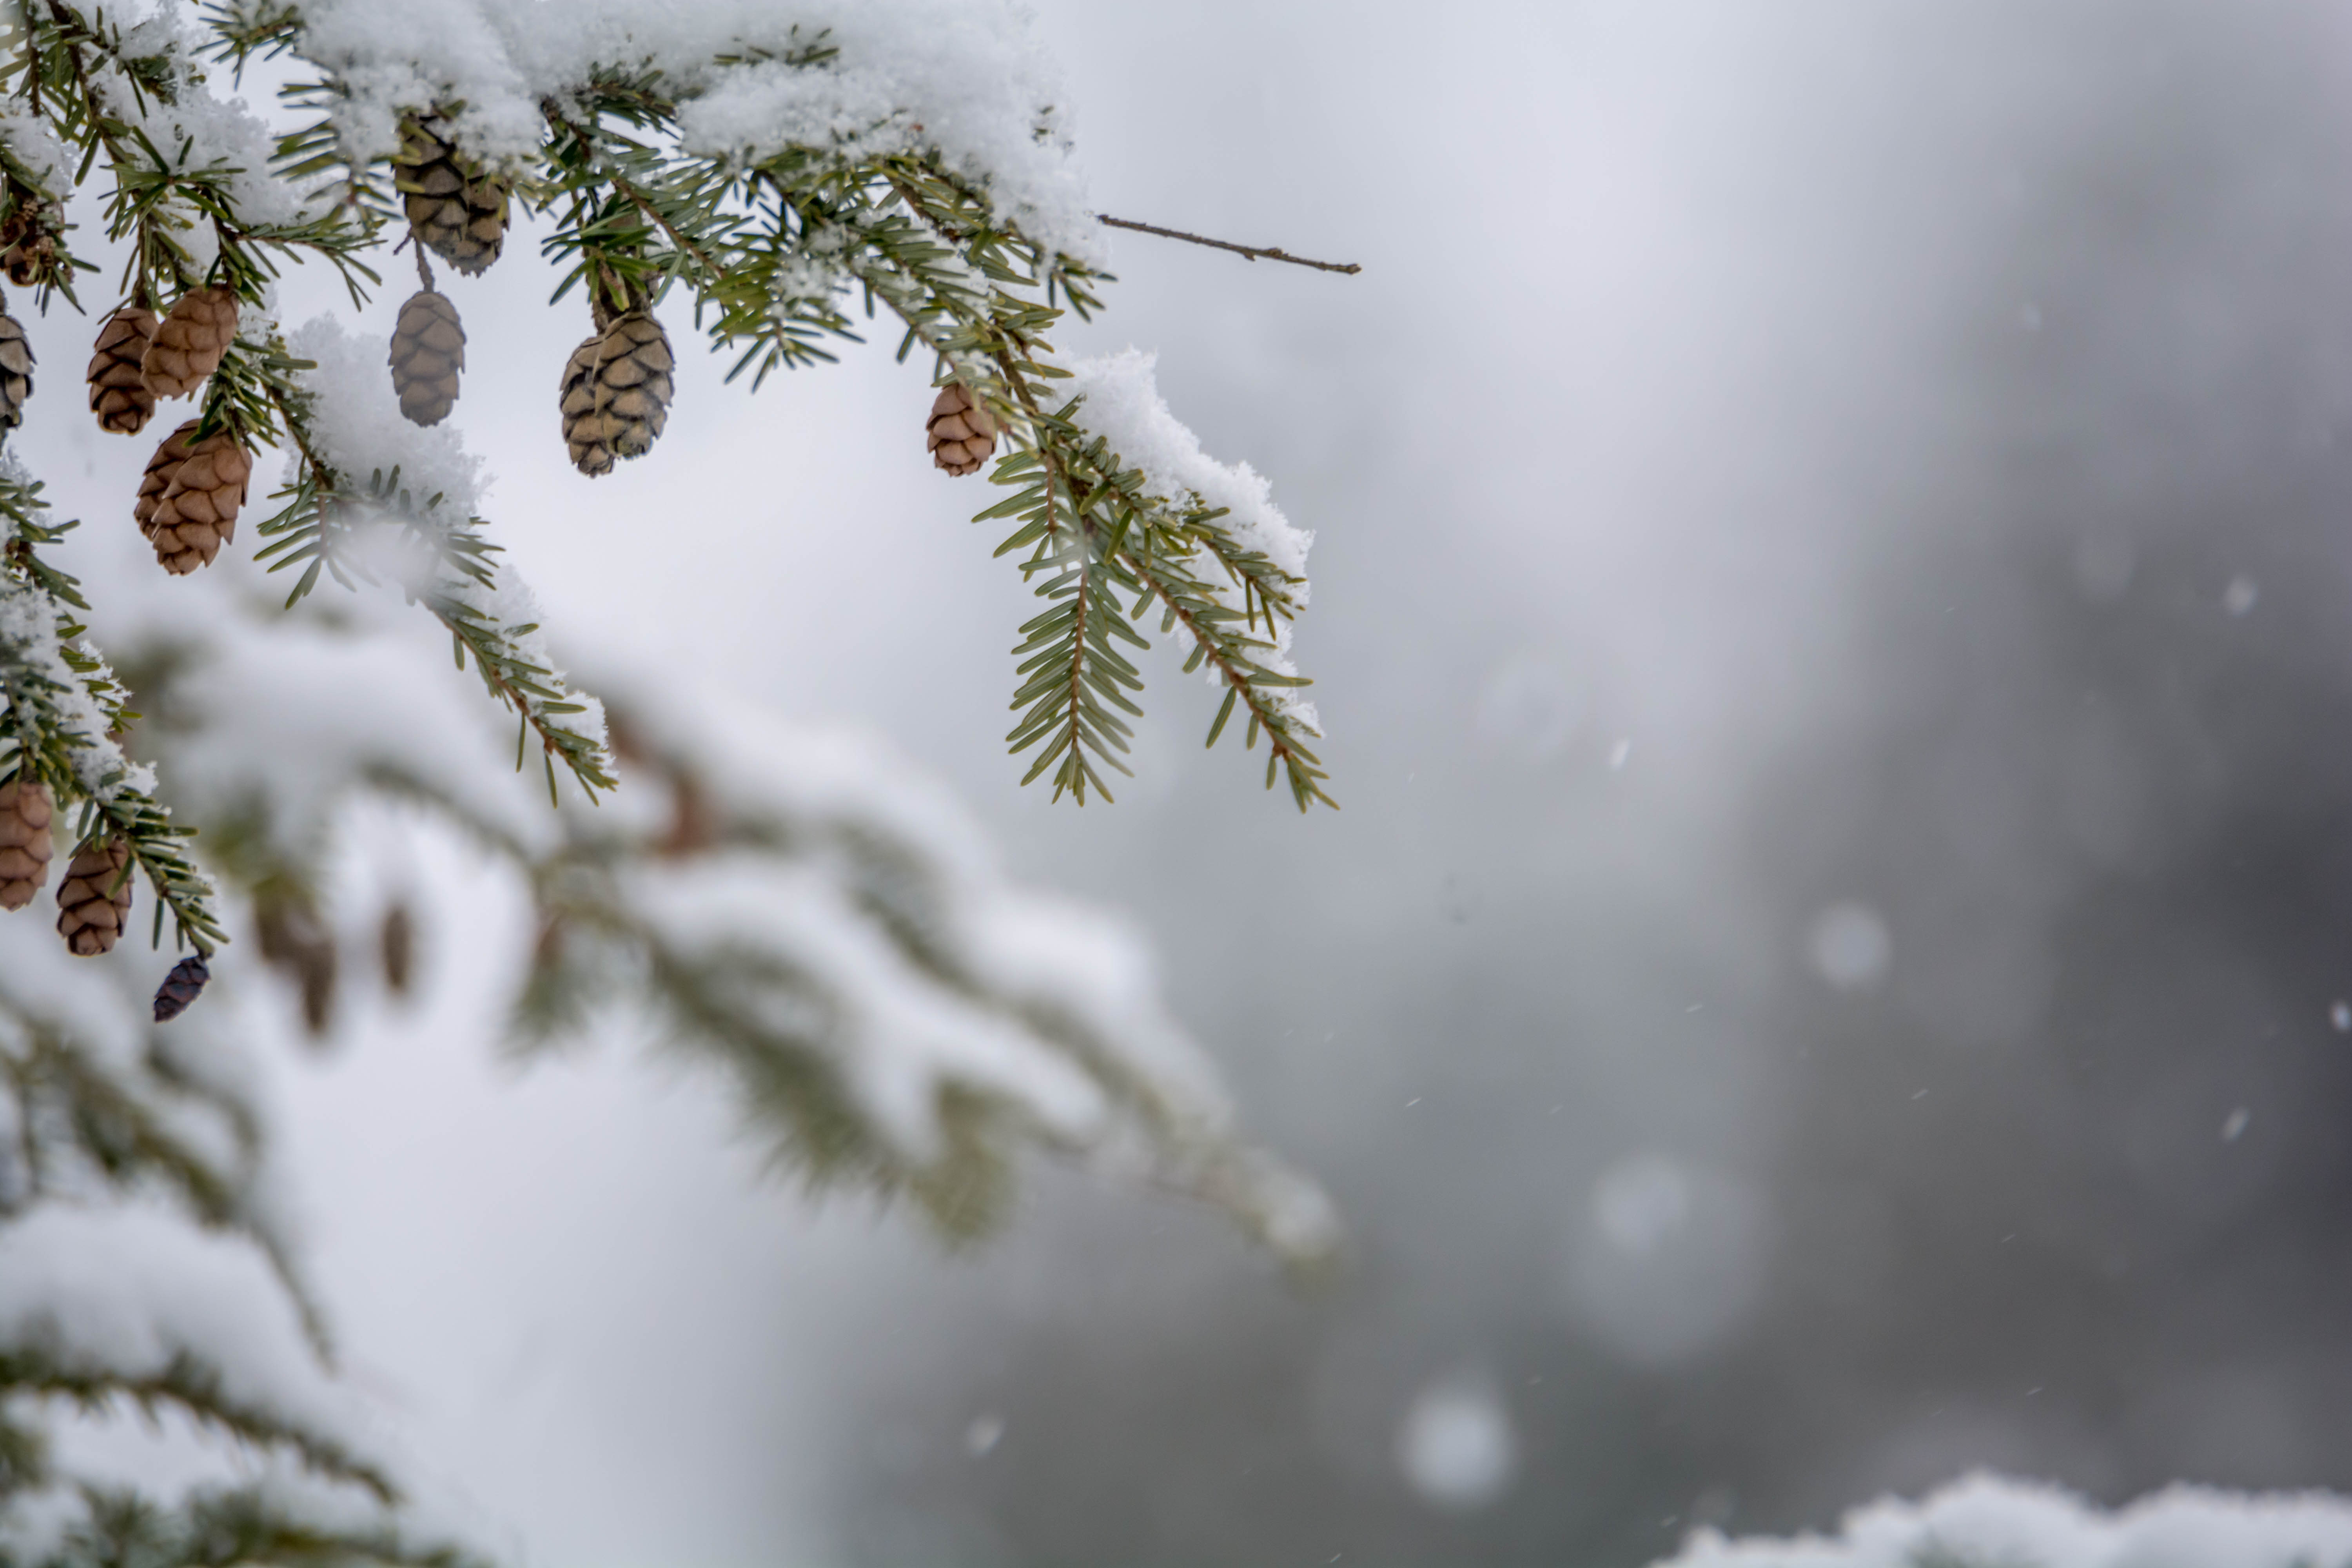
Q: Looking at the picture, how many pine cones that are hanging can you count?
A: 15